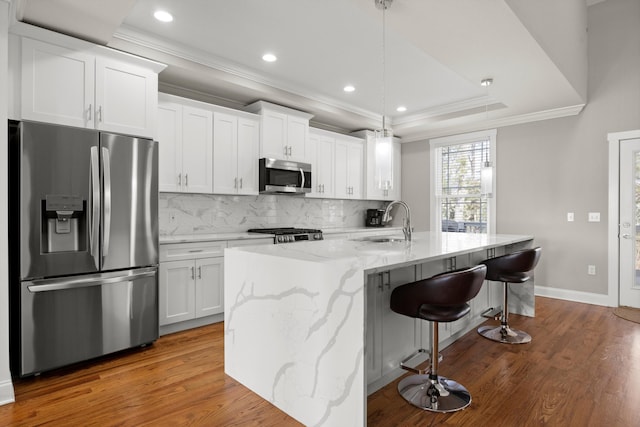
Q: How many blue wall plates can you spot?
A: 0